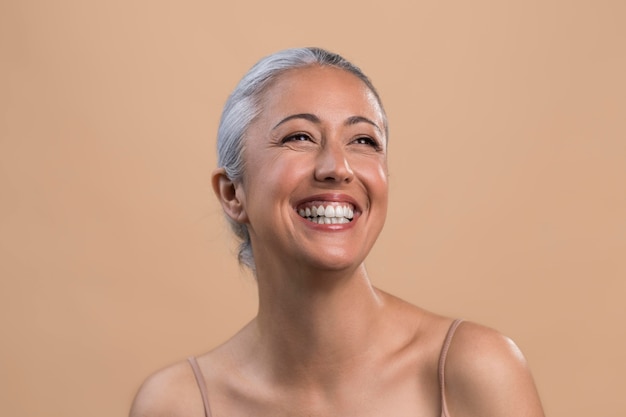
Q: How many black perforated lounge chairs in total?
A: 0